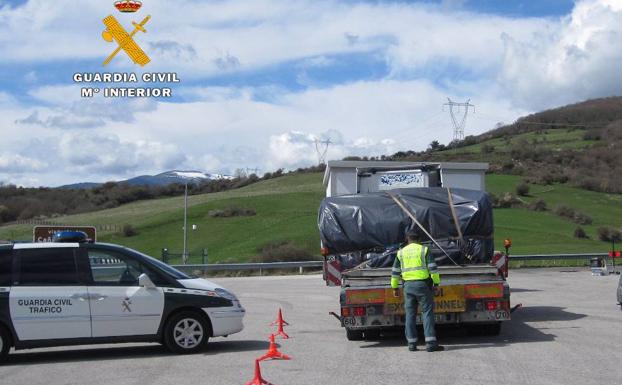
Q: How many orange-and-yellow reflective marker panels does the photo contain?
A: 2